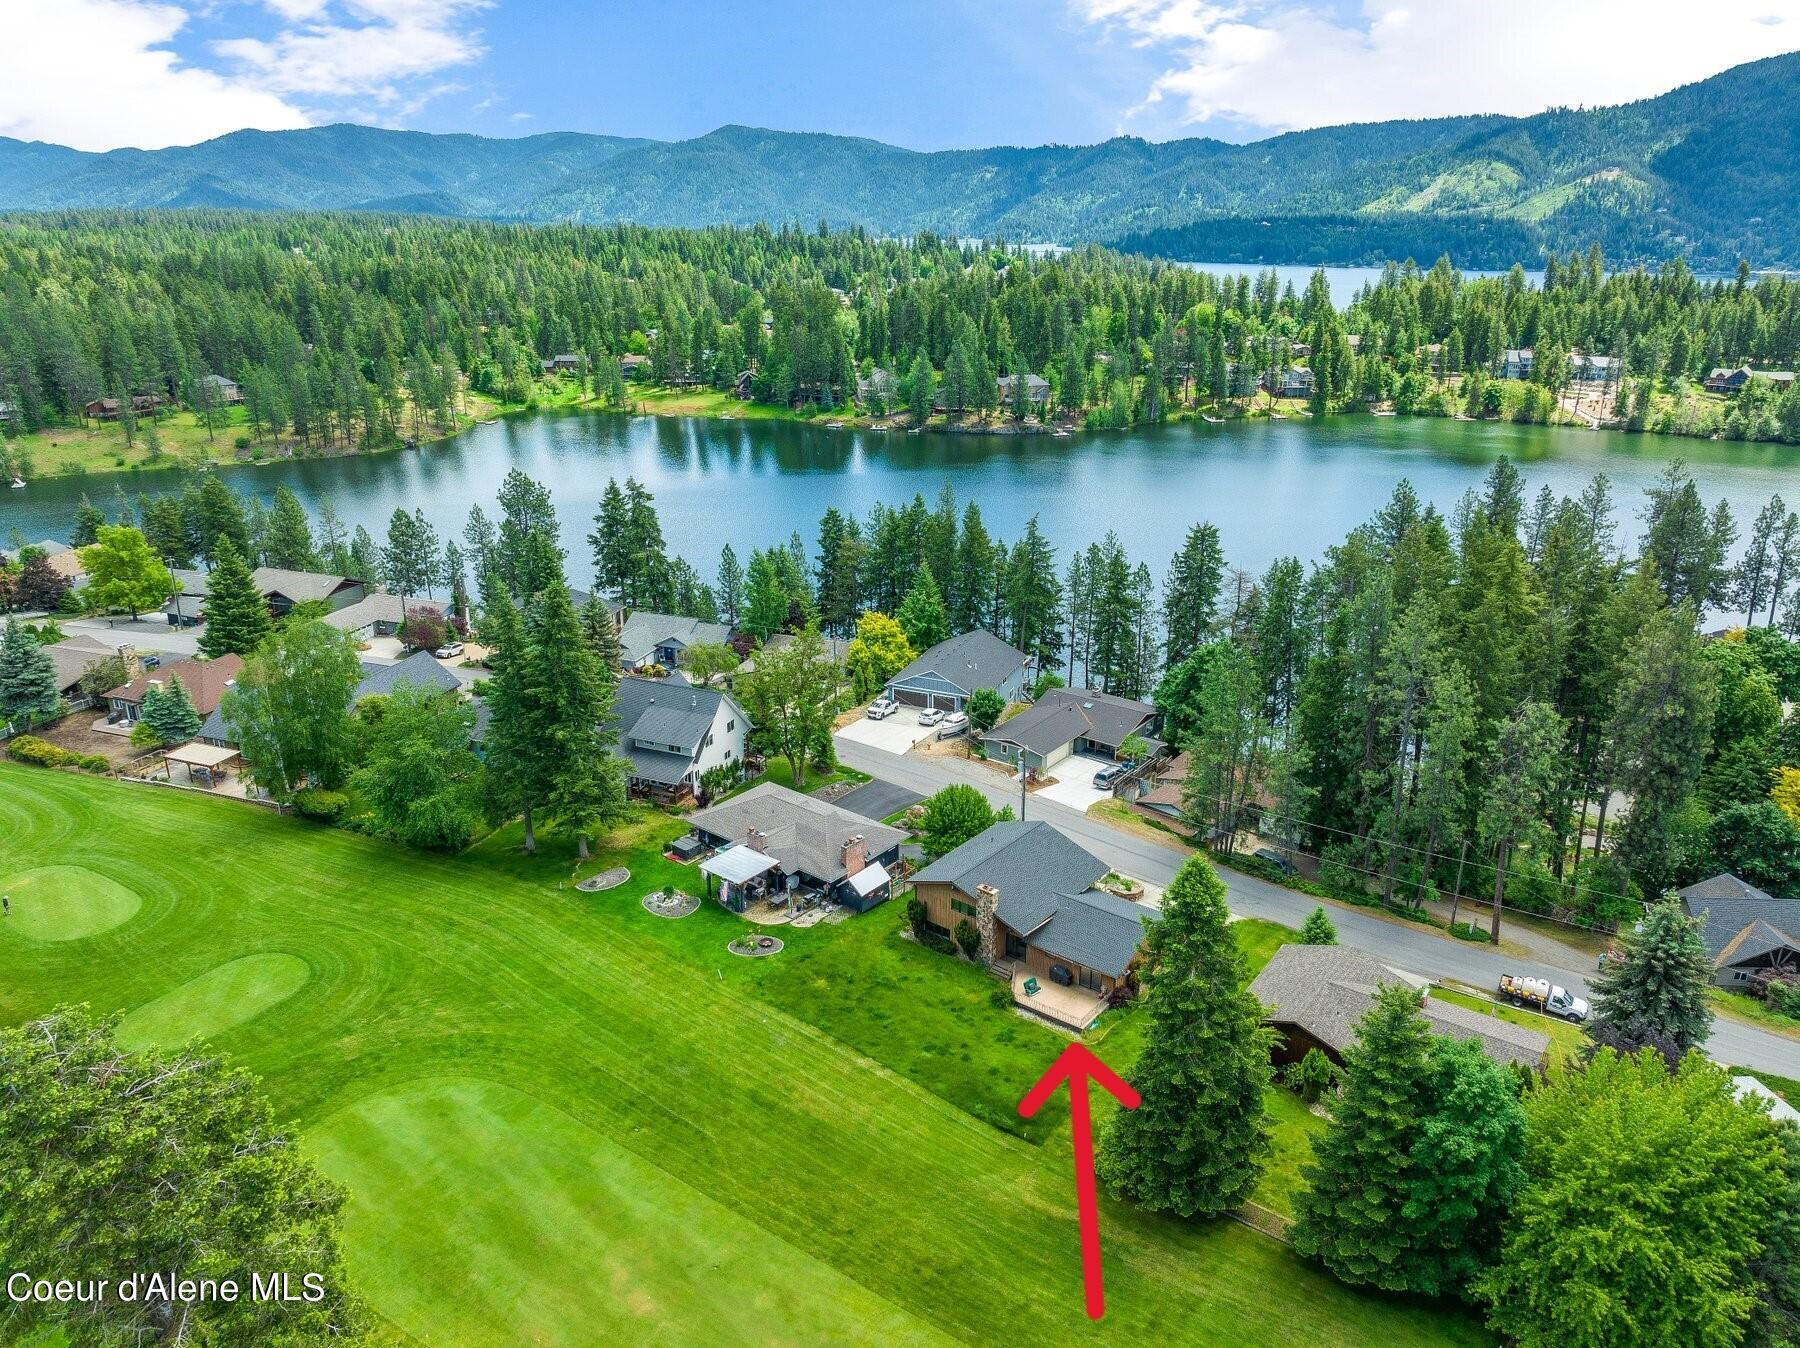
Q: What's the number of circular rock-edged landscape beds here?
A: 3